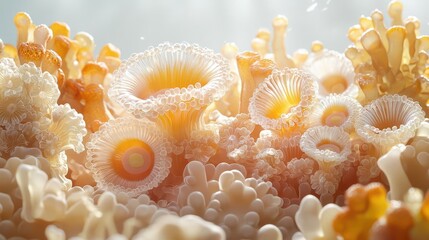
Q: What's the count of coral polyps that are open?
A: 7